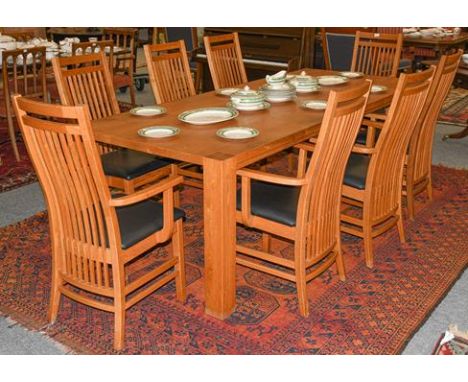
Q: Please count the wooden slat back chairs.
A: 8